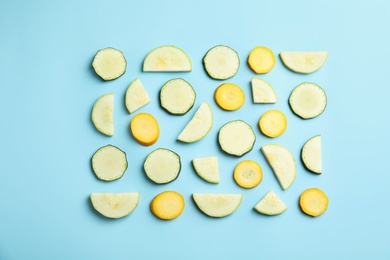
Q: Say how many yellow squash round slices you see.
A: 7